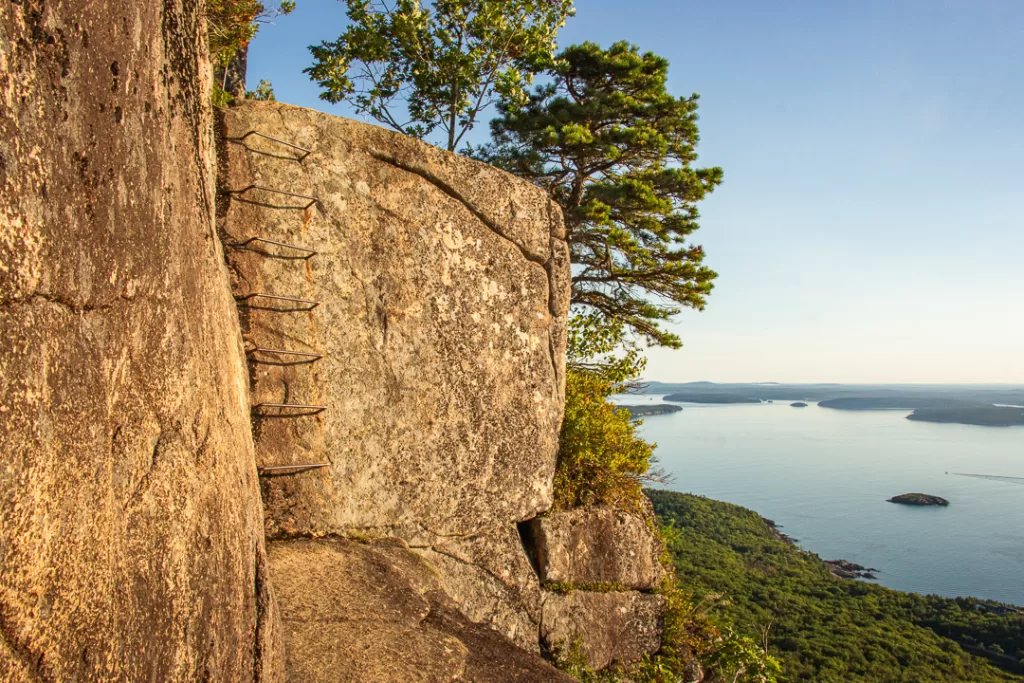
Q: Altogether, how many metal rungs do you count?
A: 7